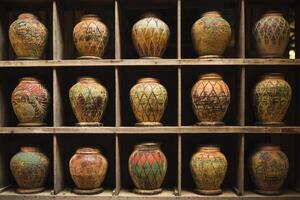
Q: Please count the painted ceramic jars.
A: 15